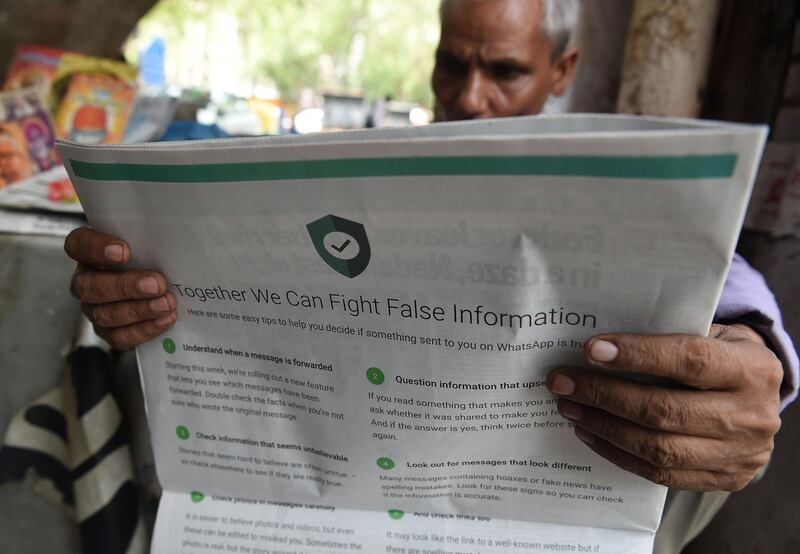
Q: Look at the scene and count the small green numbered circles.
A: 6